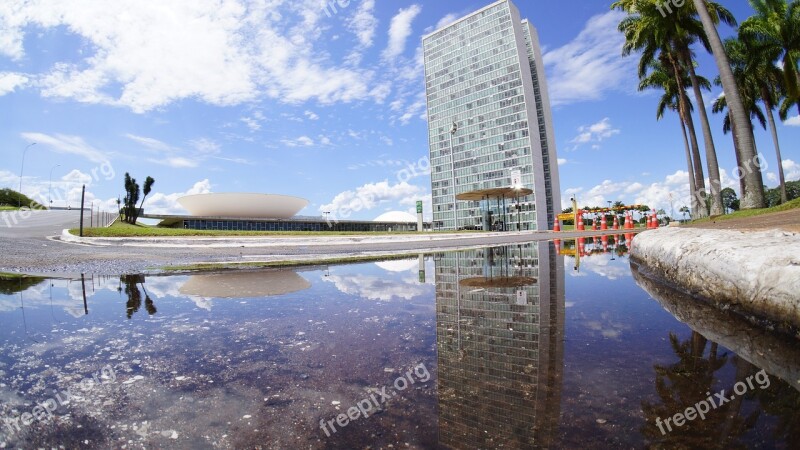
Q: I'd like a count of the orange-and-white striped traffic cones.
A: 9